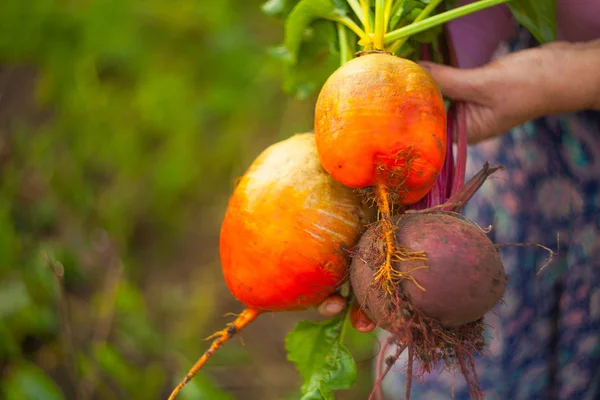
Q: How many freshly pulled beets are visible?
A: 3